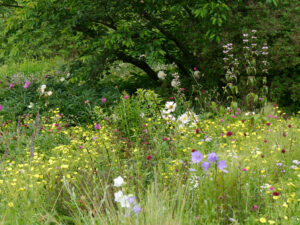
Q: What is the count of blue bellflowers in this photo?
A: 6